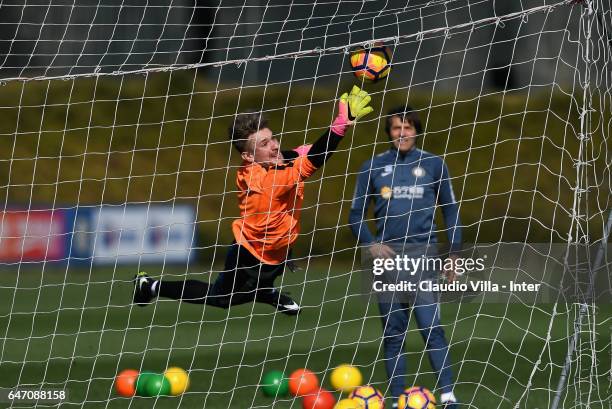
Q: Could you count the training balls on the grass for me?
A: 11